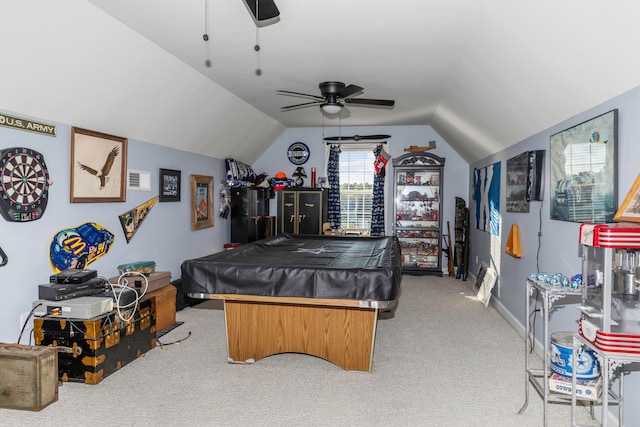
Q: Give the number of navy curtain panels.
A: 2